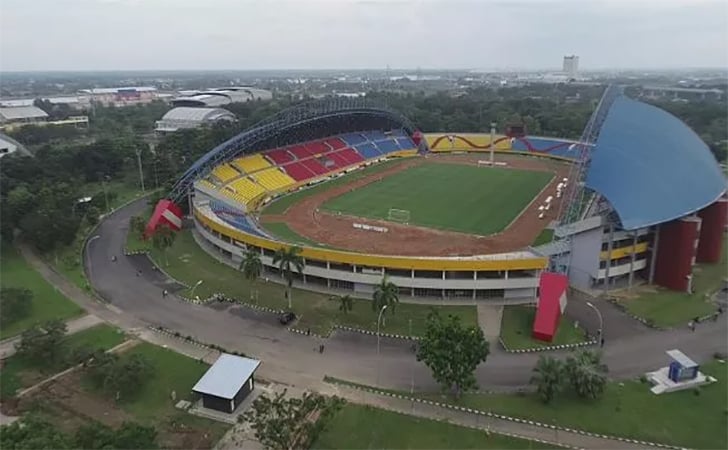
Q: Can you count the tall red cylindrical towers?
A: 2